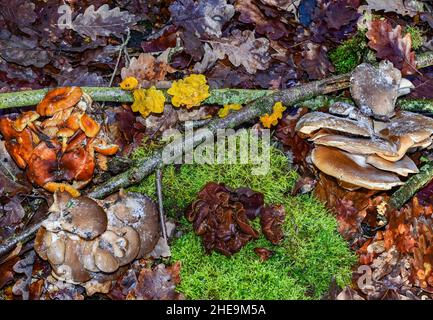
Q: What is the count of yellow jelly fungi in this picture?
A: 5